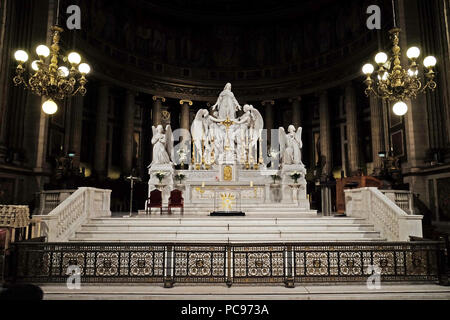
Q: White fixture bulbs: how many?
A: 14